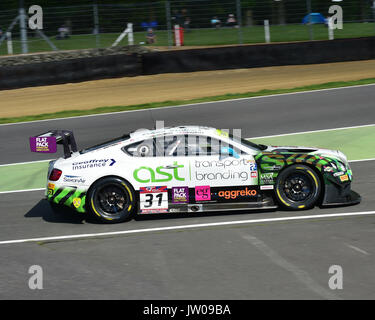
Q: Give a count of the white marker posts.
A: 5